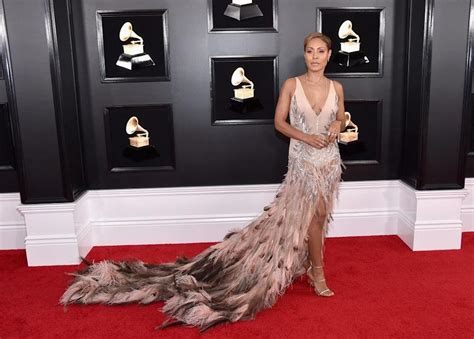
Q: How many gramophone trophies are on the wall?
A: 6